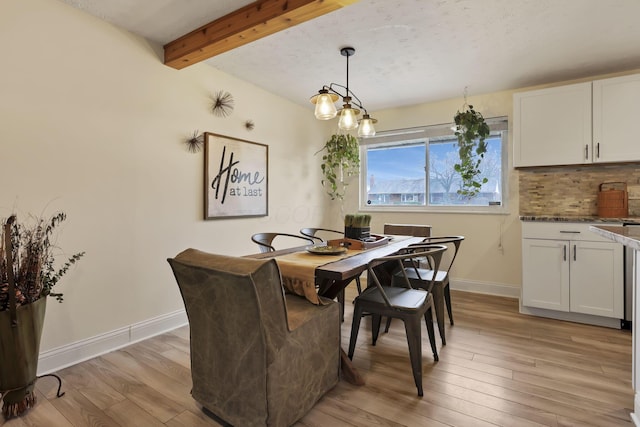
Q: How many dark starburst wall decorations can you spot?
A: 3